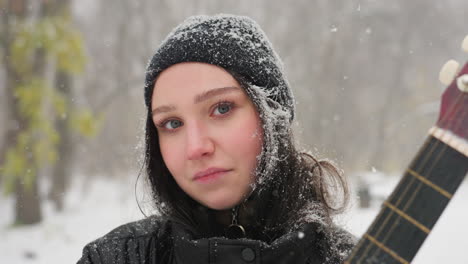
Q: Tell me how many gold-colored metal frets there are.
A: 3